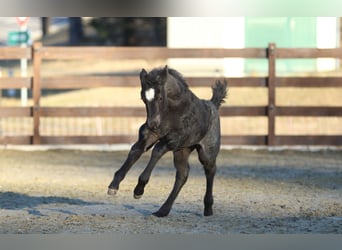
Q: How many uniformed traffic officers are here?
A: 0